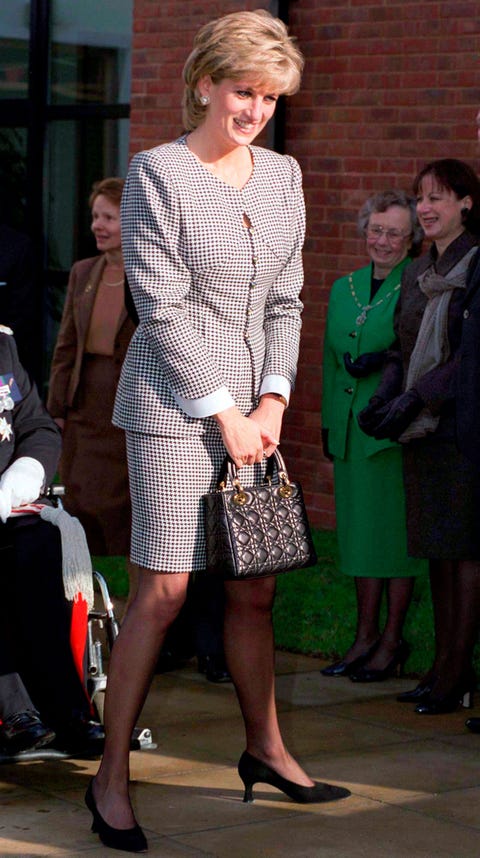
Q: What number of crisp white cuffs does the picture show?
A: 2